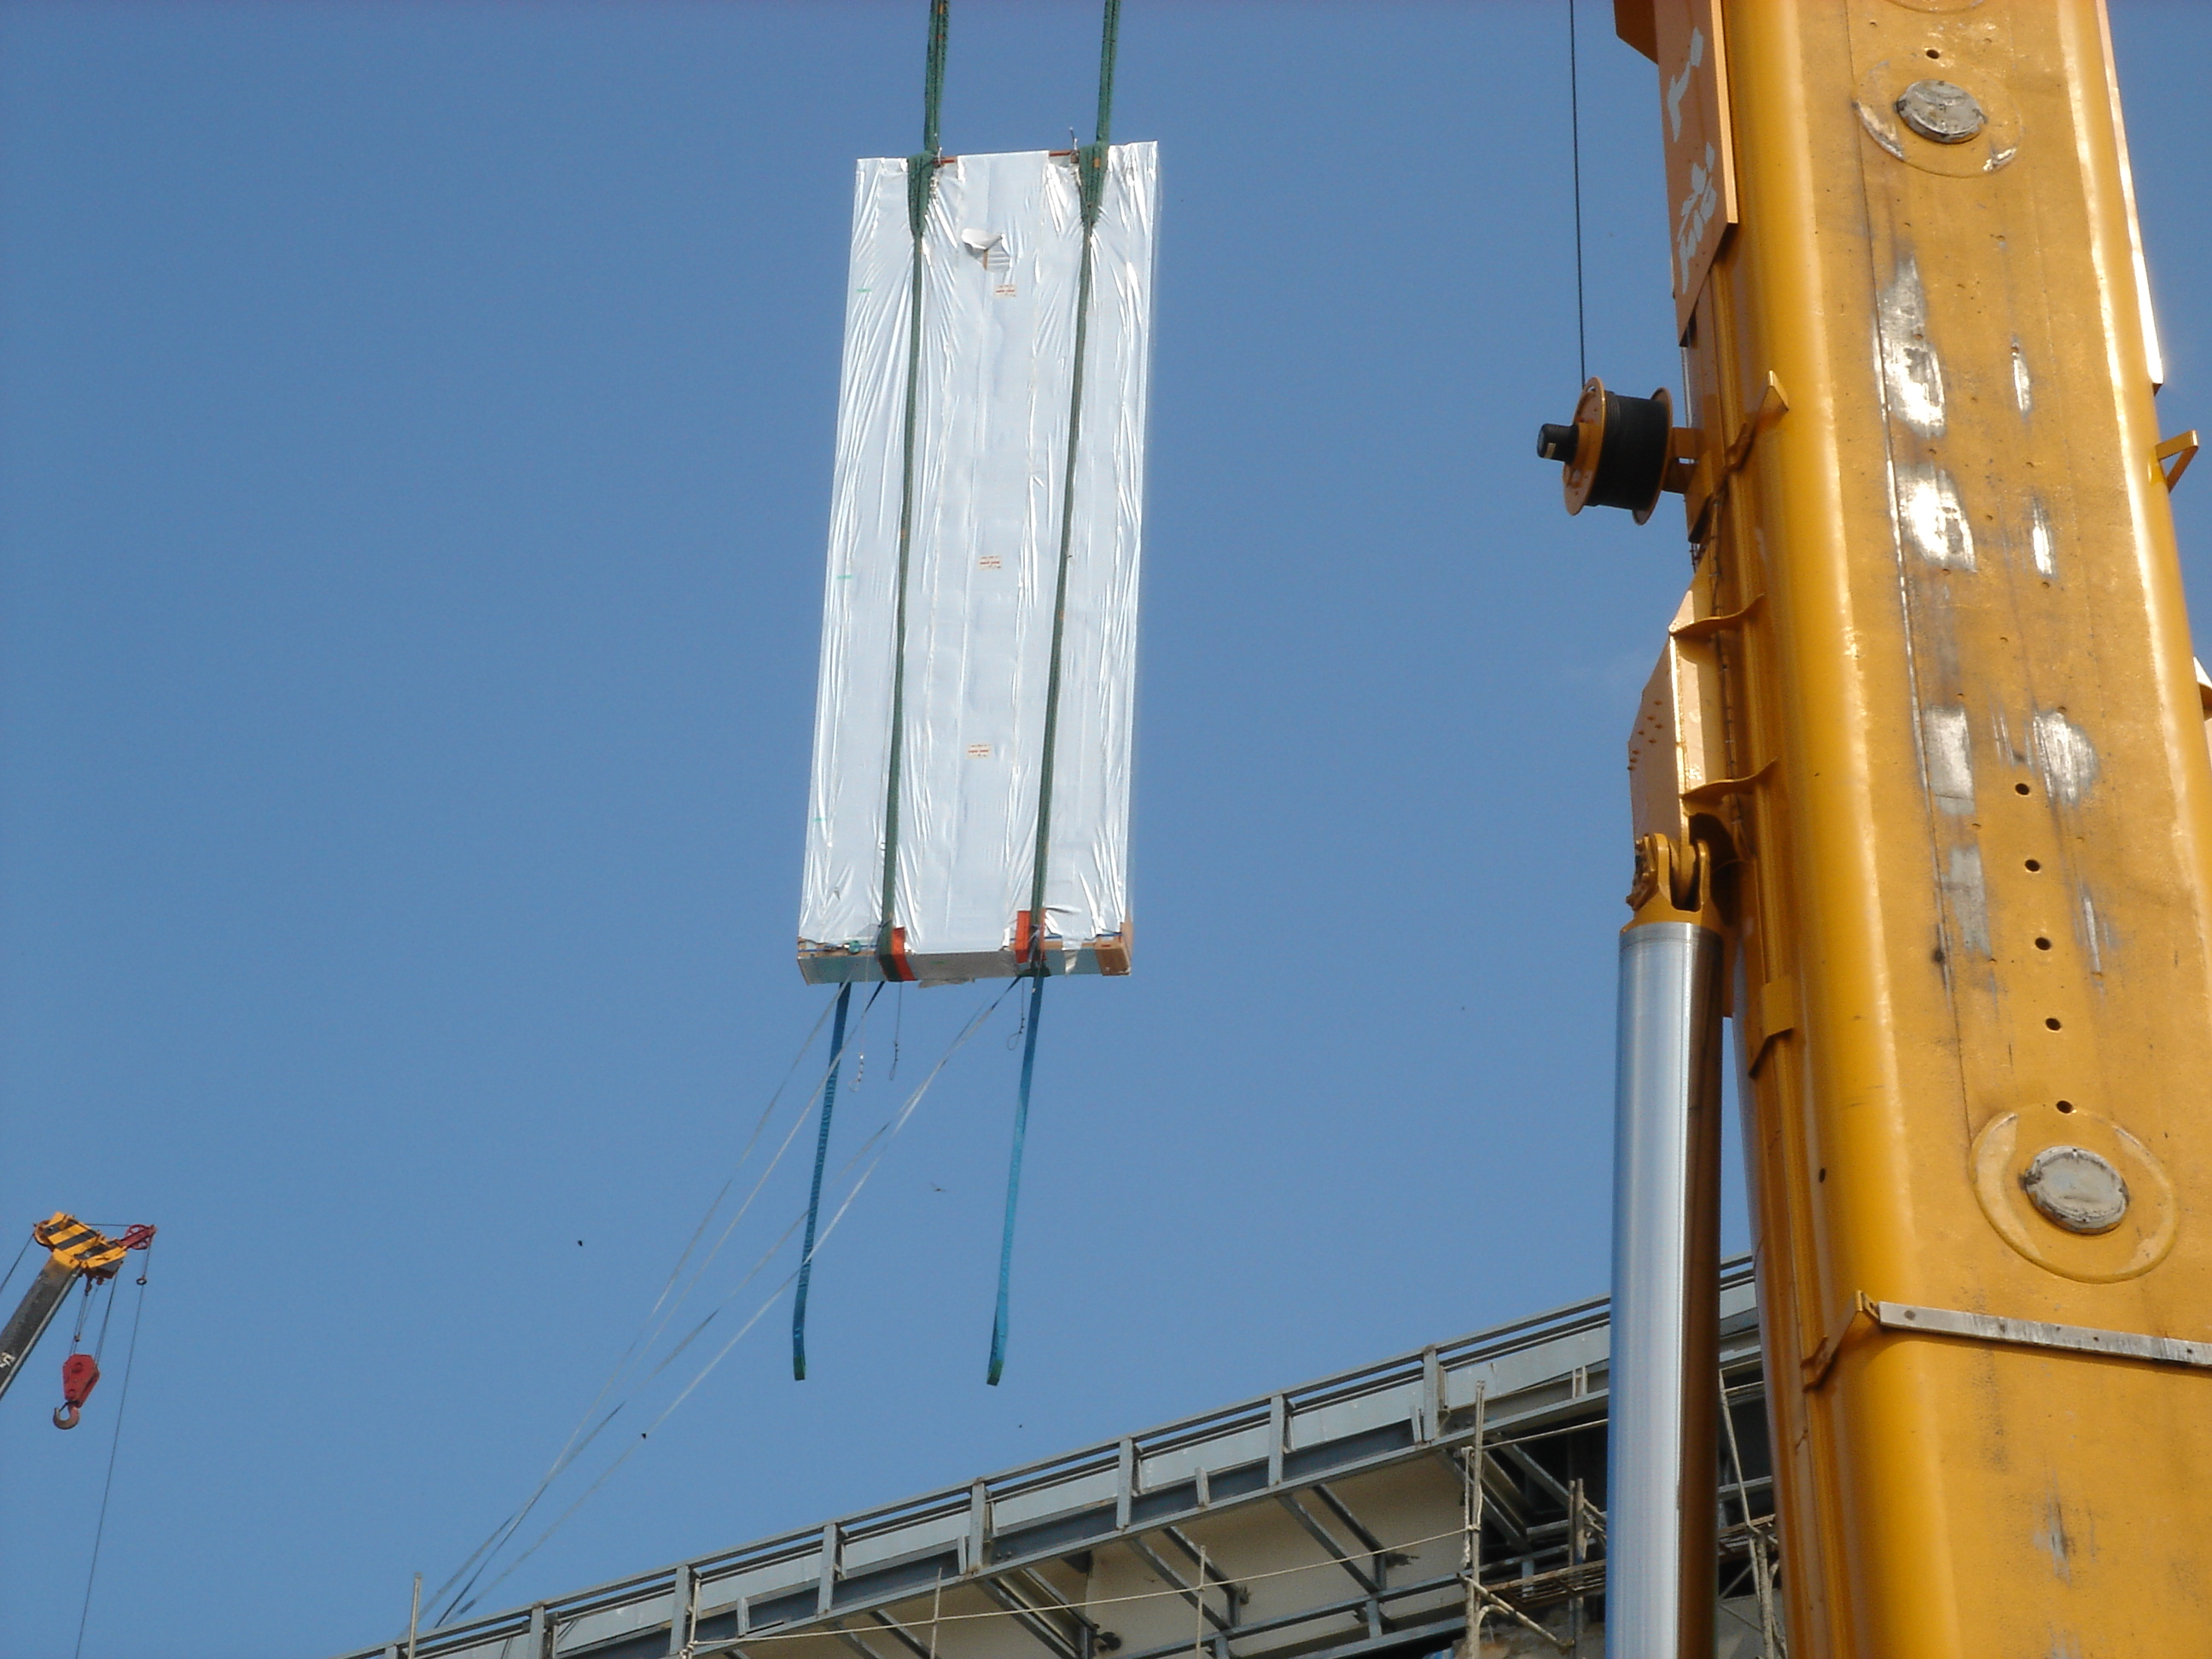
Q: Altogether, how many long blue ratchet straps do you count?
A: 2